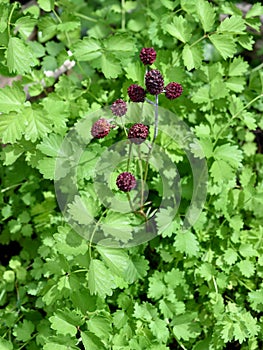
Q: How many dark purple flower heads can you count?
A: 8